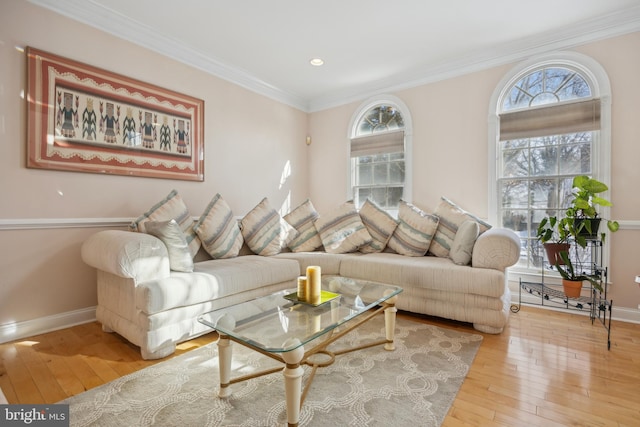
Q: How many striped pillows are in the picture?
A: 8